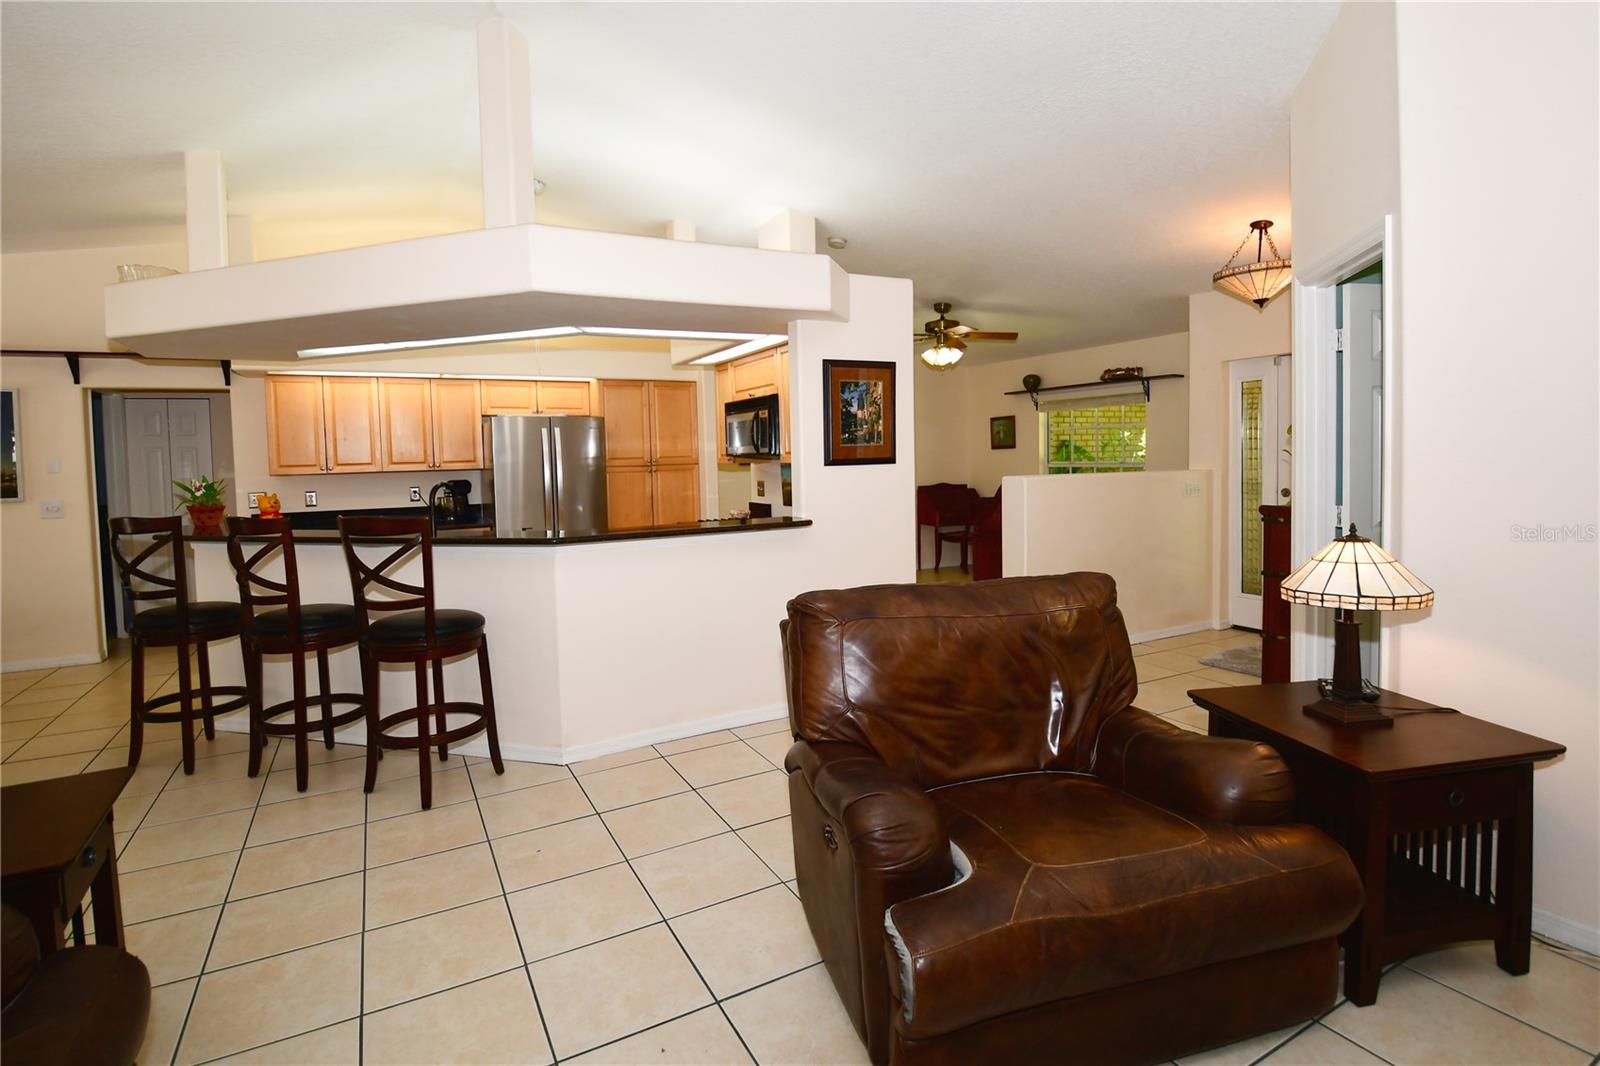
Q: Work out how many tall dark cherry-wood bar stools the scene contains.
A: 3